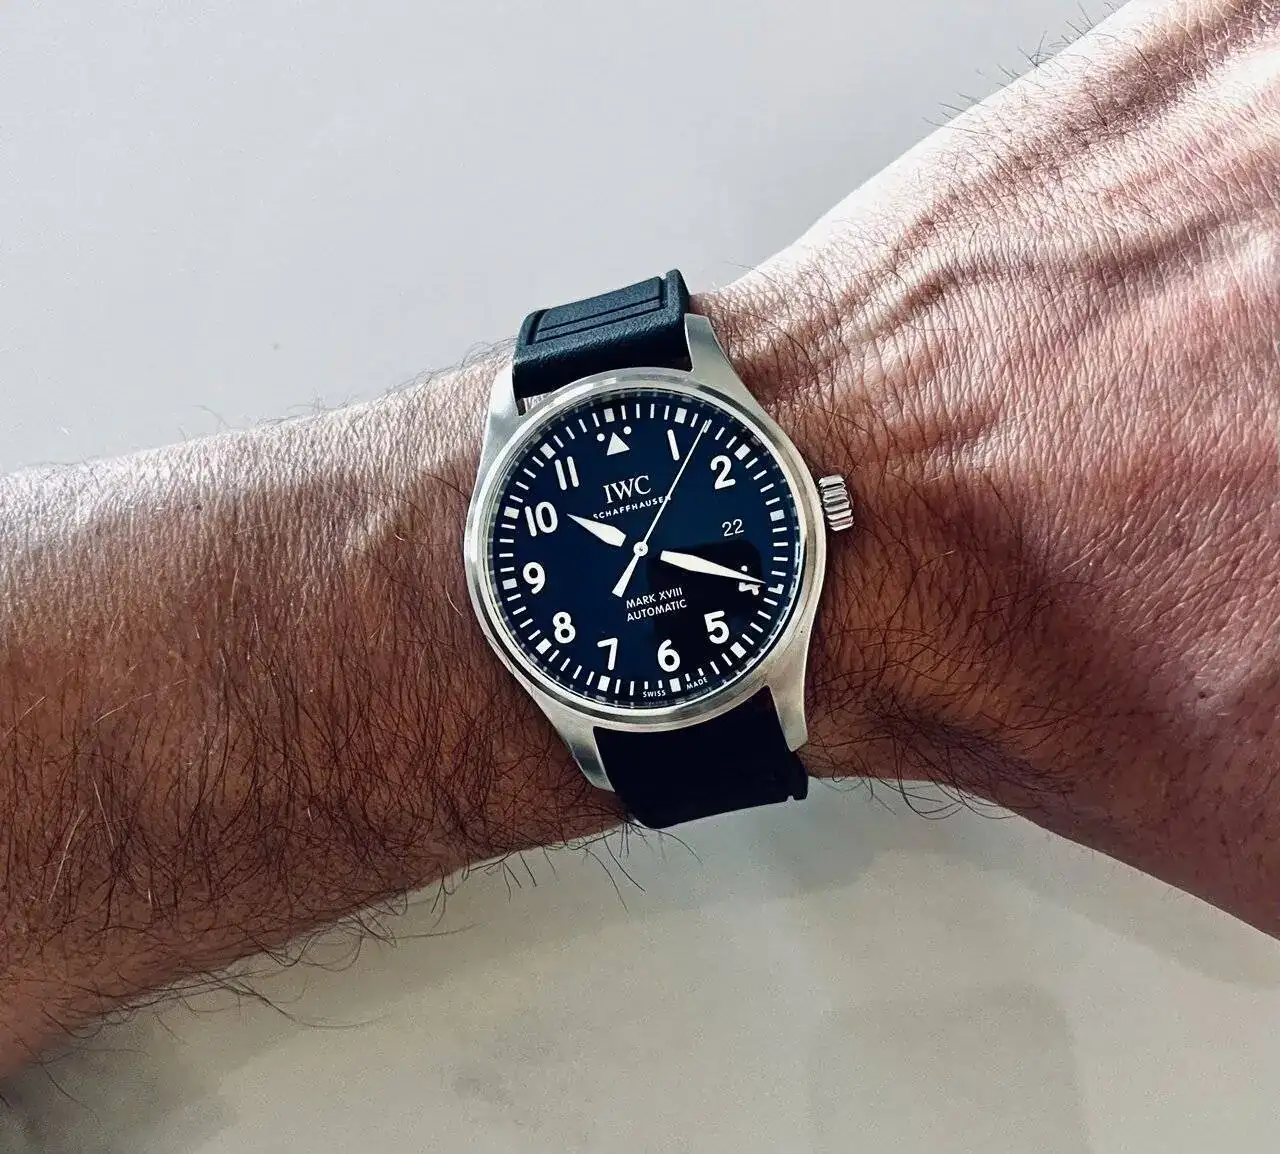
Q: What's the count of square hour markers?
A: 12